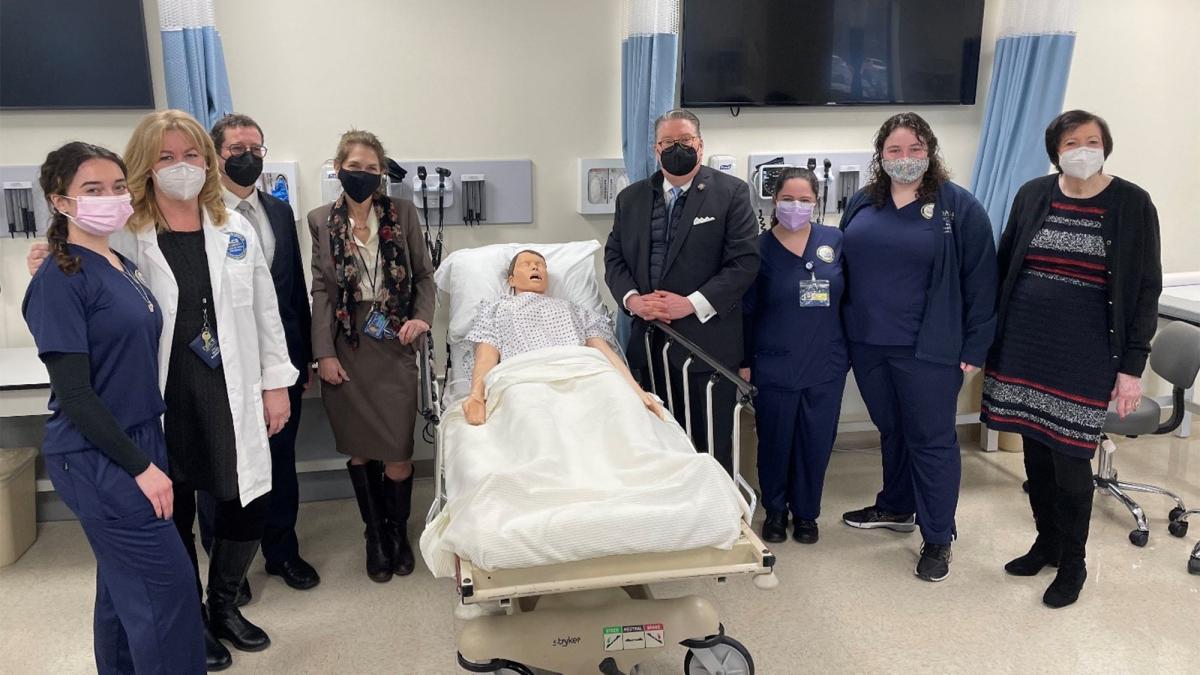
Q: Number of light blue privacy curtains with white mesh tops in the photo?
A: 3